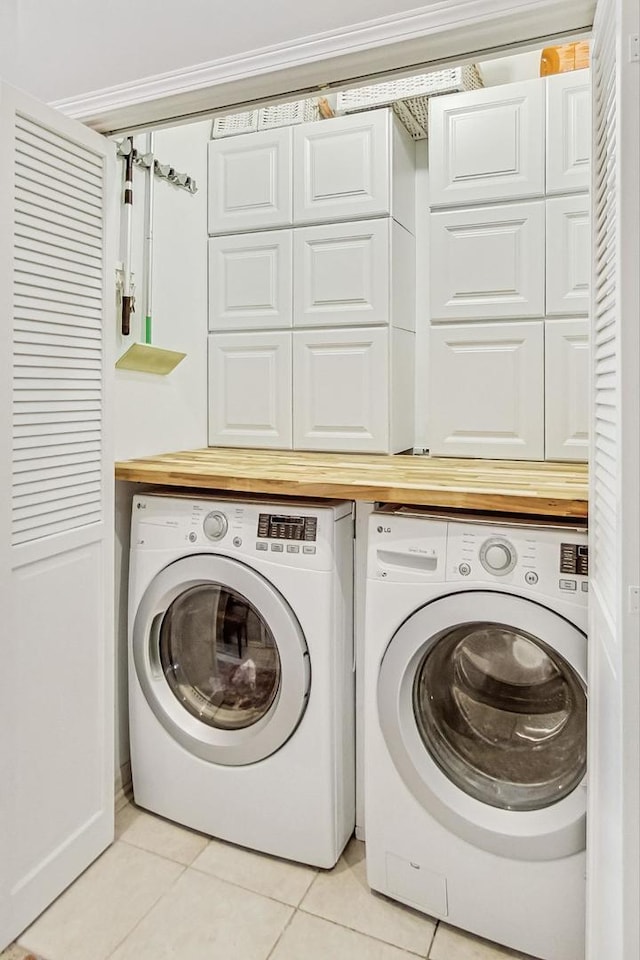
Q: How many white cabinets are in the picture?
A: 12